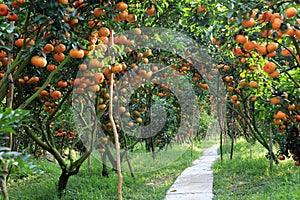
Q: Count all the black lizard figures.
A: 0